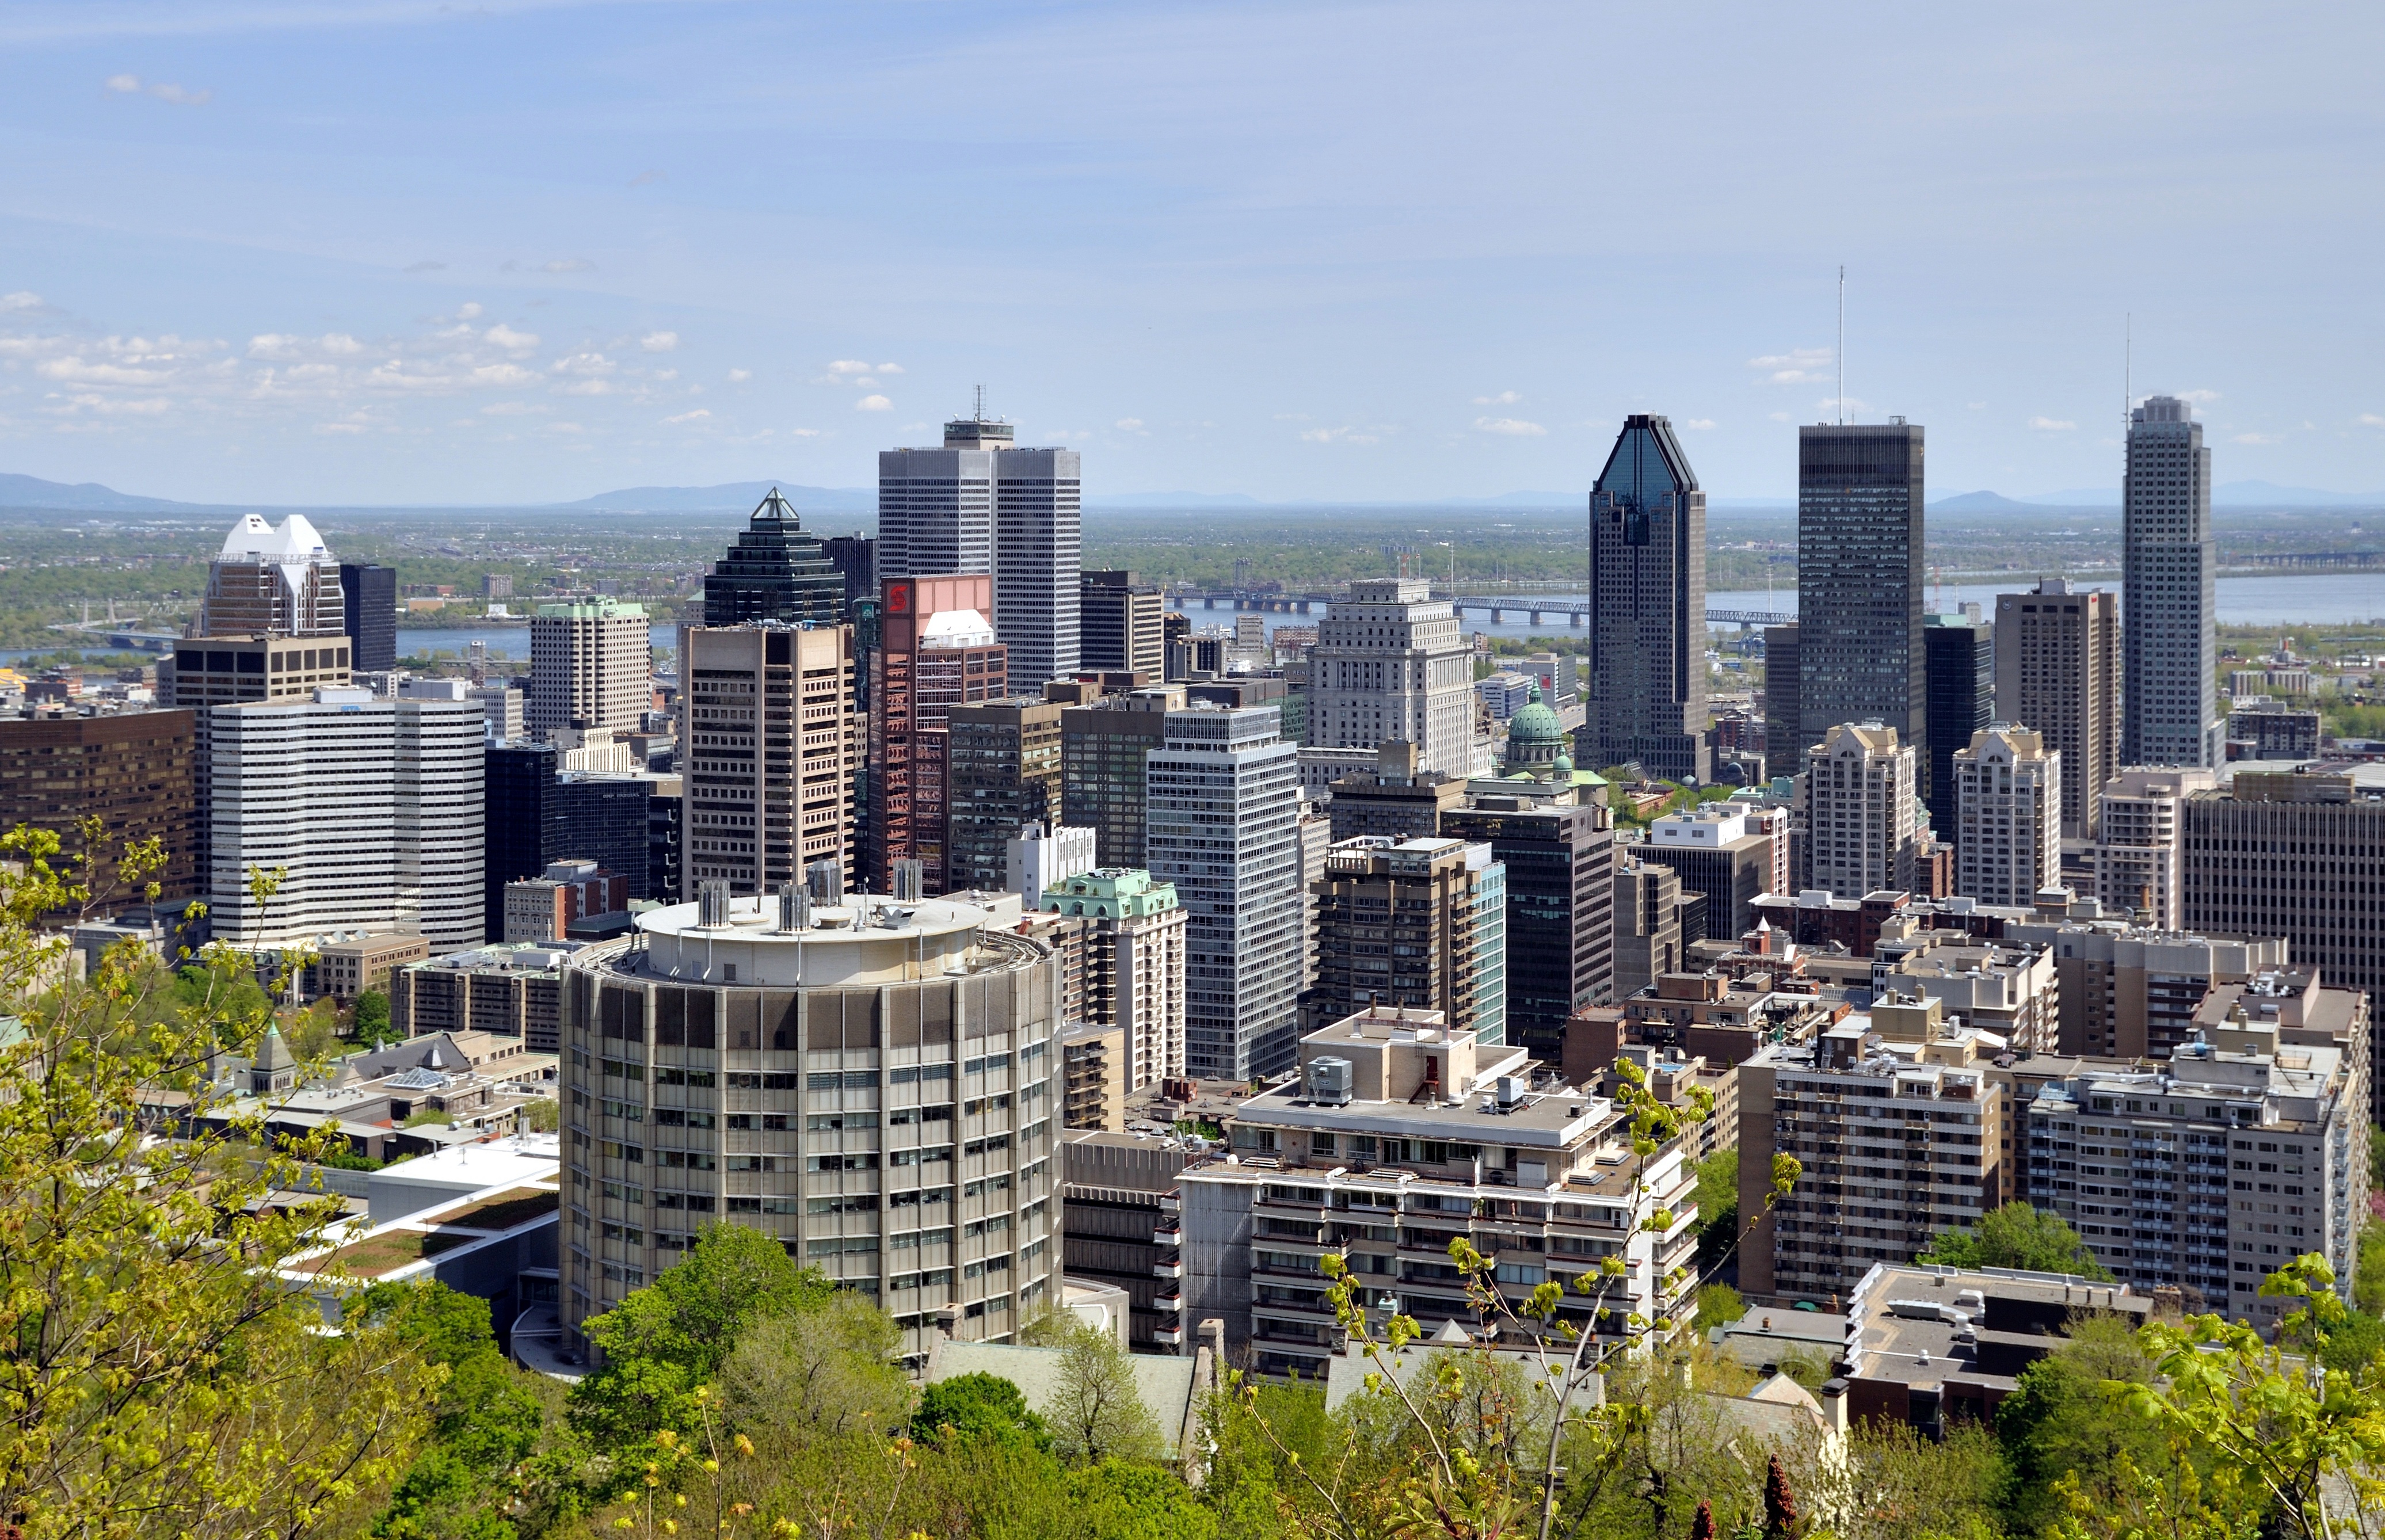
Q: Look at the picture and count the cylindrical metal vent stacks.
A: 4